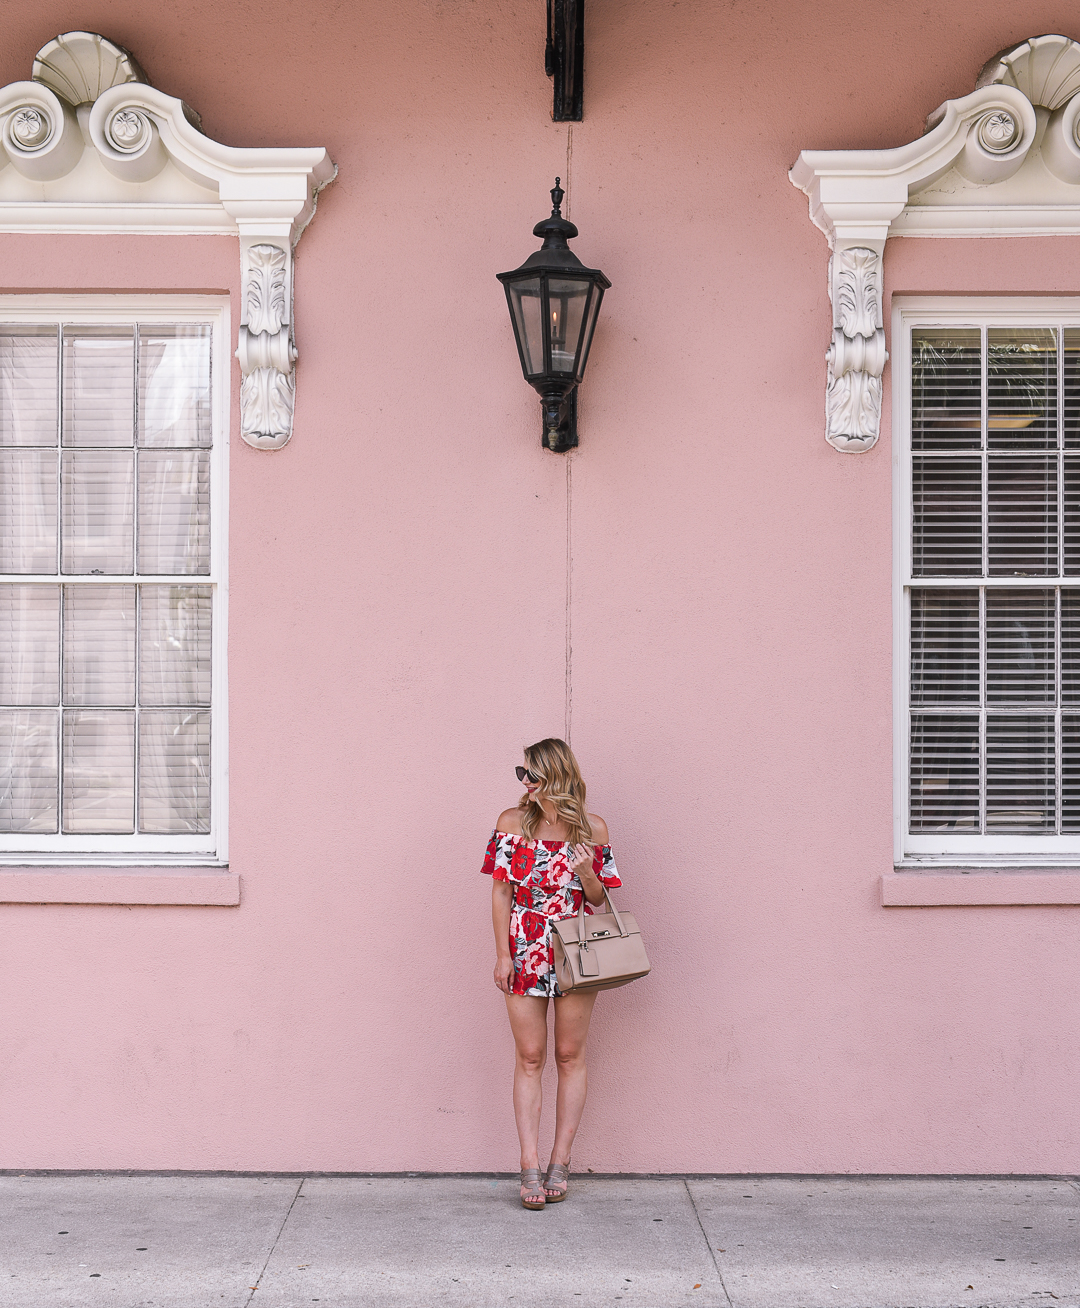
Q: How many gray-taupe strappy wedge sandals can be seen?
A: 2